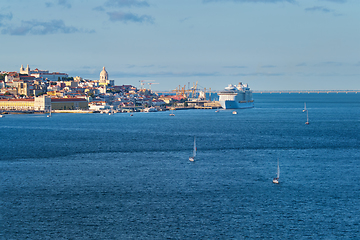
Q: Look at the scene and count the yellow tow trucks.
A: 0